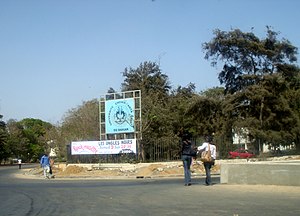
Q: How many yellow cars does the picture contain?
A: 0